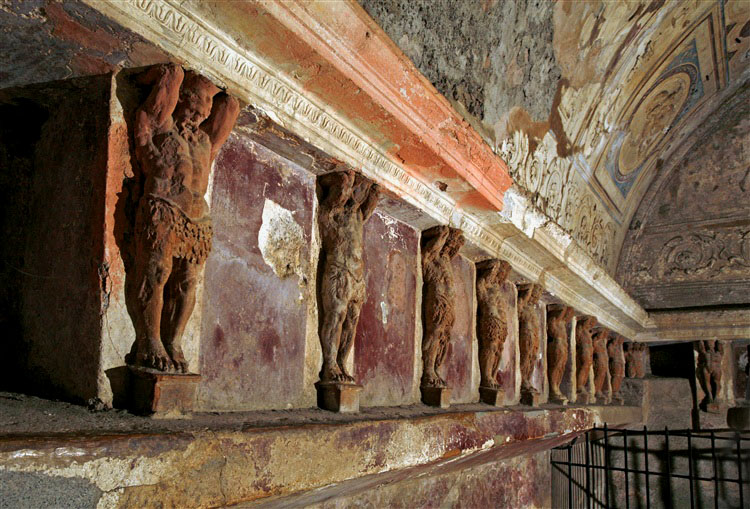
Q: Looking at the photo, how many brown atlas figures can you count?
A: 11